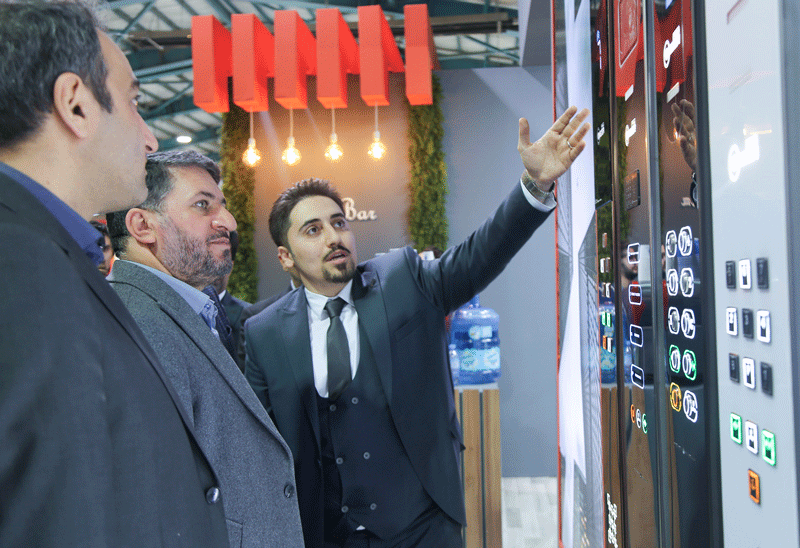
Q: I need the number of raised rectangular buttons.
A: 13